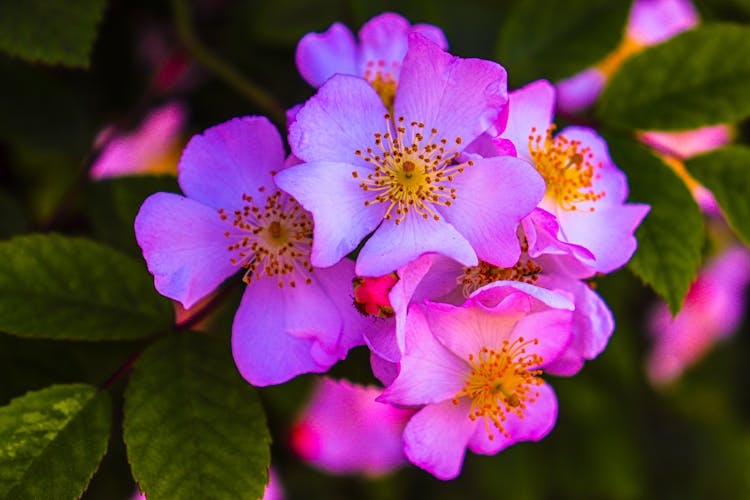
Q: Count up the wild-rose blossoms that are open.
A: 6